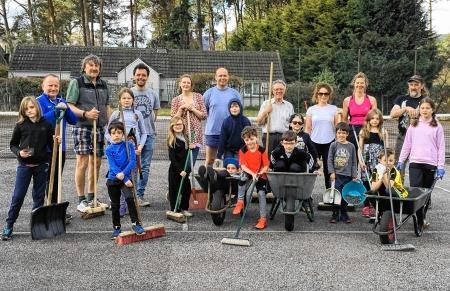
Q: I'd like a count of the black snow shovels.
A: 1